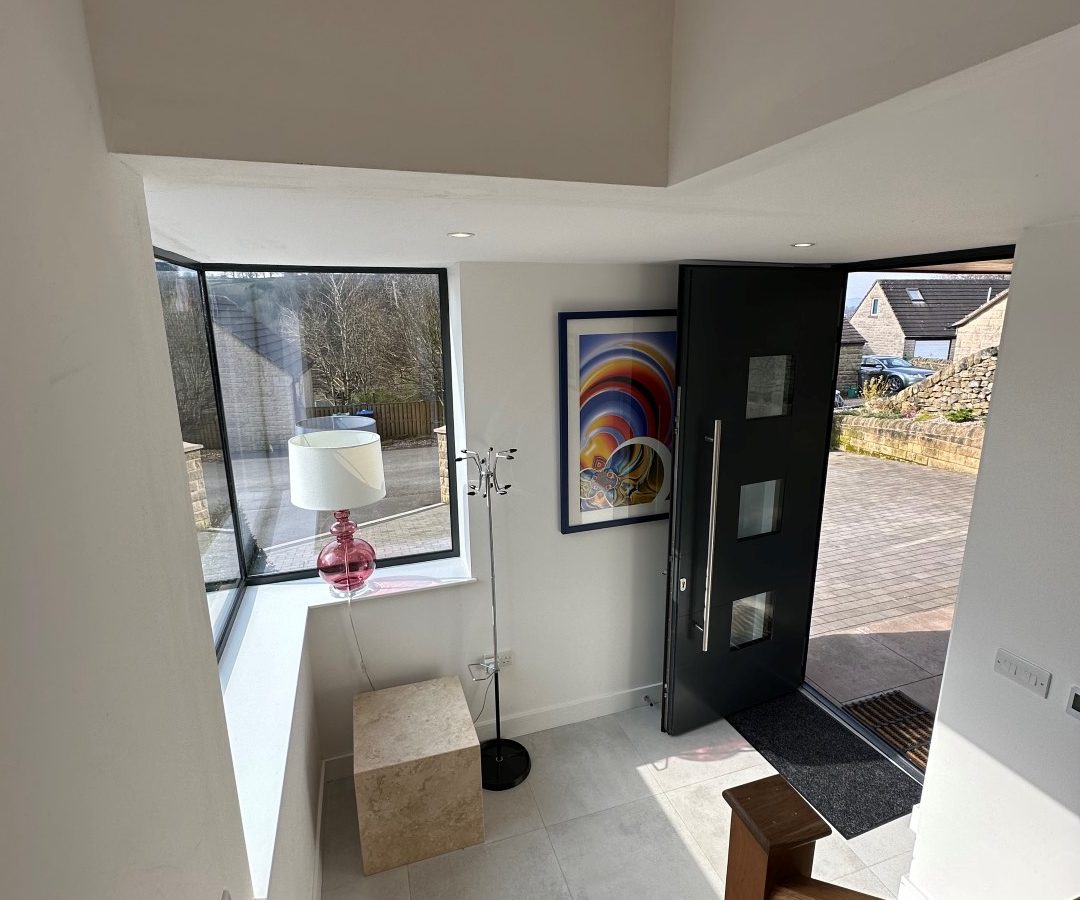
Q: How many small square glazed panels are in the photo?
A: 3